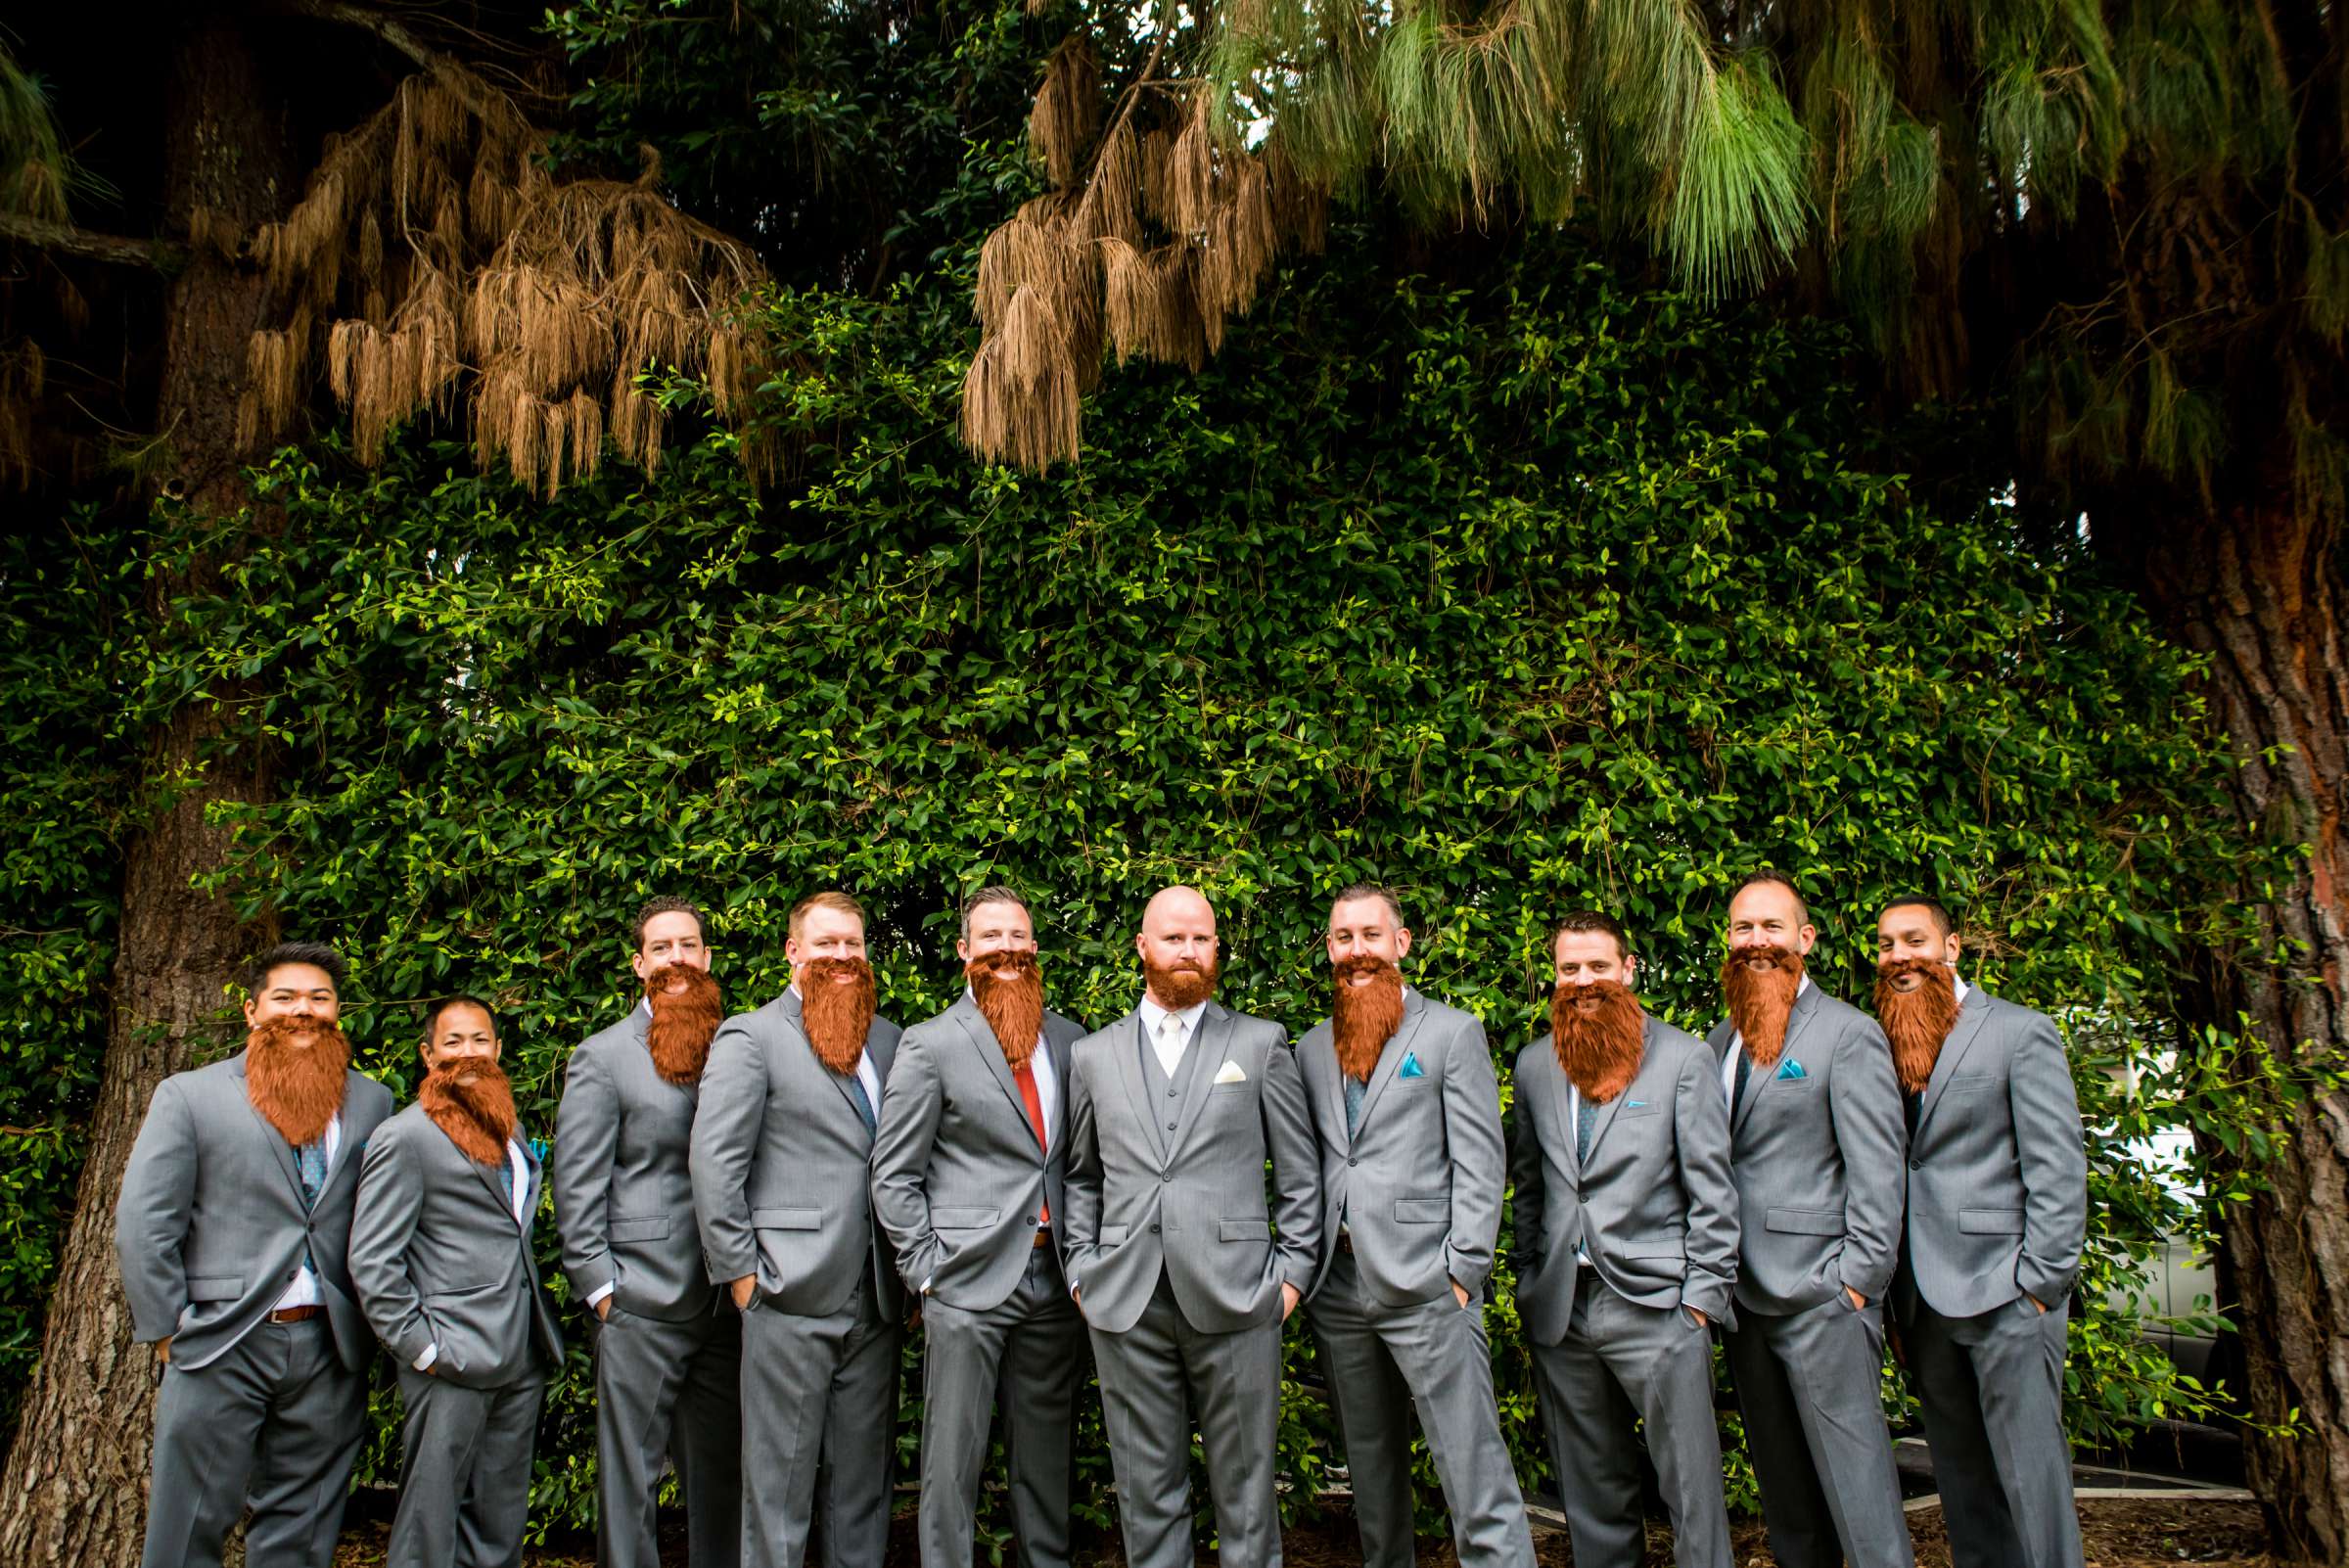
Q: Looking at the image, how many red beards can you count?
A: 10